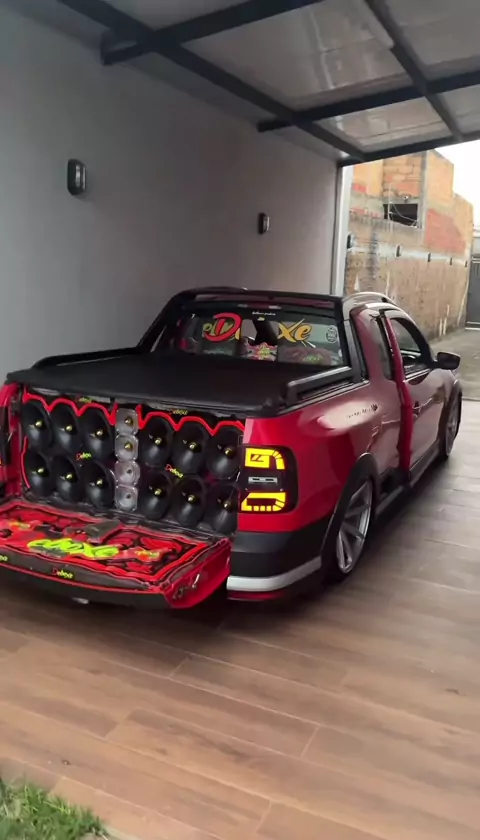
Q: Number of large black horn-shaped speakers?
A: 12